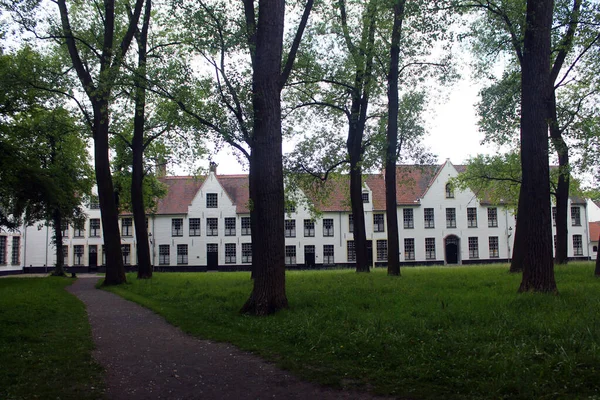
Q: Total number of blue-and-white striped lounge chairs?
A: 0